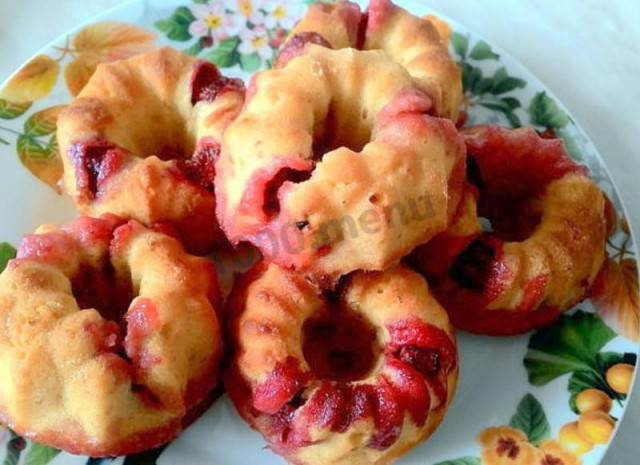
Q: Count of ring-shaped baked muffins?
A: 6